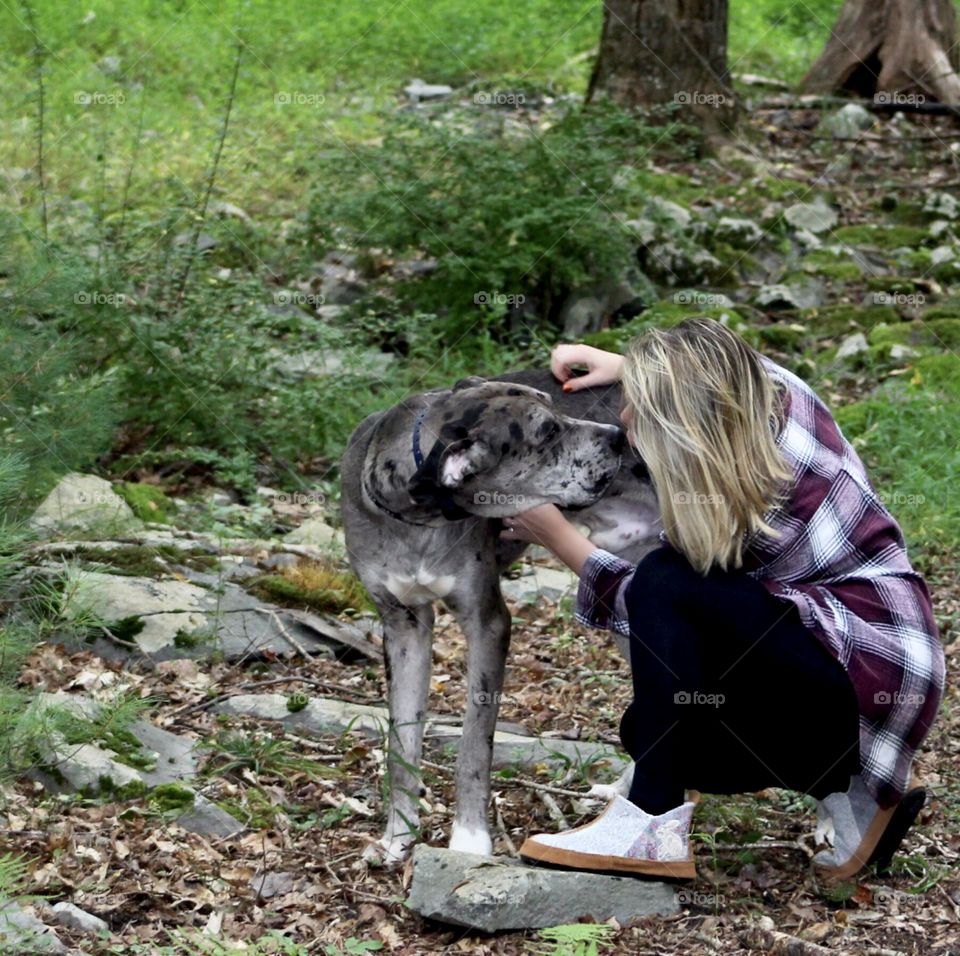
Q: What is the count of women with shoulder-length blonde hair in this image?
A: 1